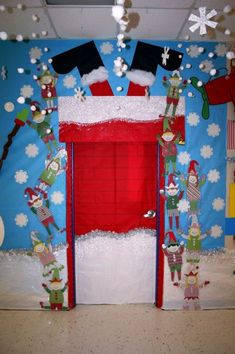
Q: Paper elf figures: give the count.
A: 13